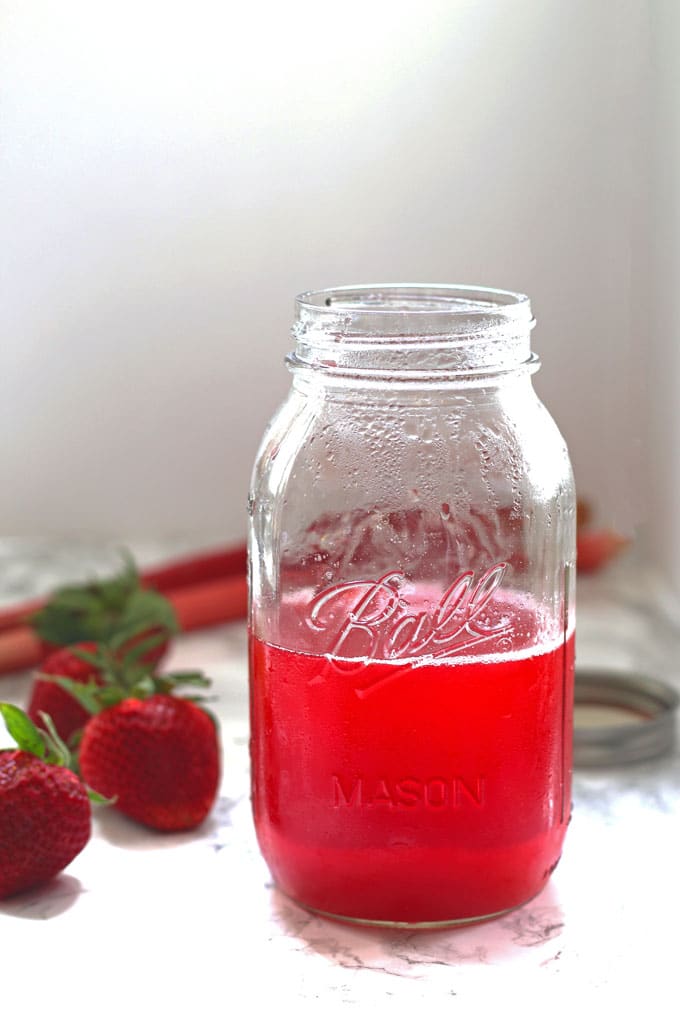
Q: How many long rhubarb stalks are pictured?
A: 2